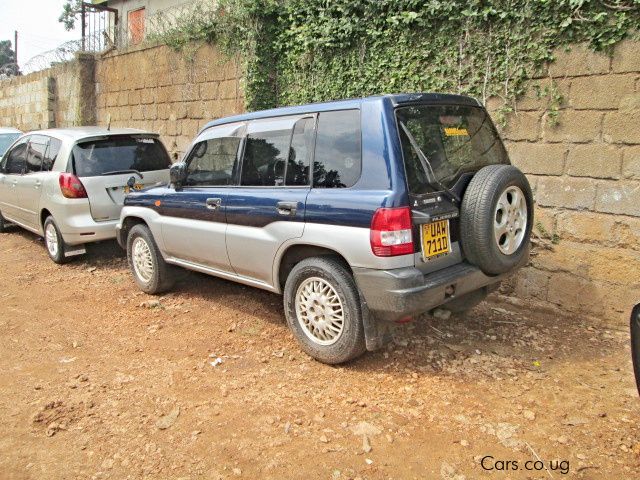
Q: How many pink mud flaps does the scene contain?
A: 0